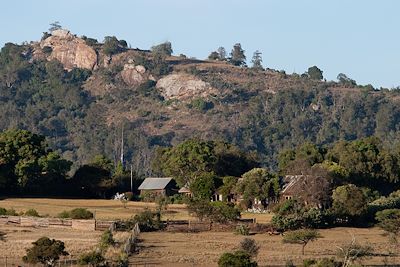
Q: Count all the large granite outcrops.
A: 3